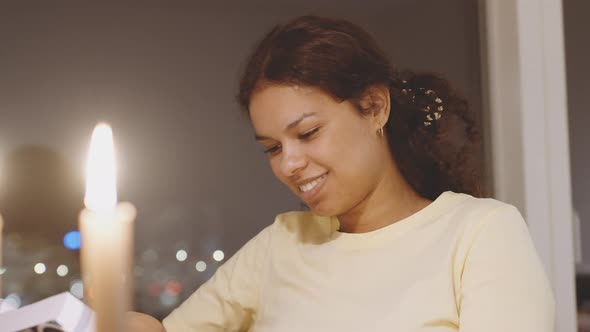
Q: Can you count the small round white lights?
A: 5